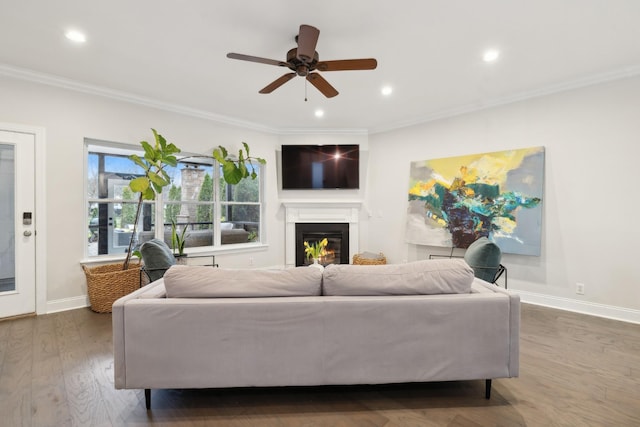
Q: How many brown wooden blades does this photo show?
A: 5